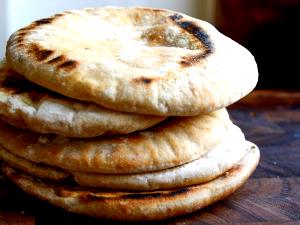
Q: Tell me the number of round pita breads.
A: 5